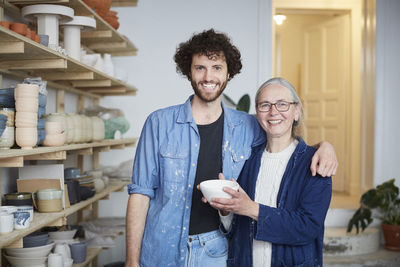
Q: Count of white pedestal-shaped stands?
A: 2